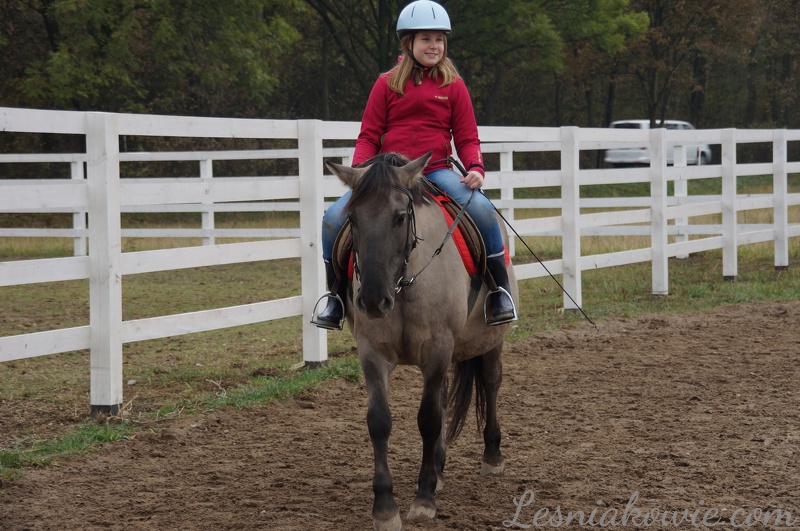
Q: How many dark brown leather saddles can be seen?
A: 1